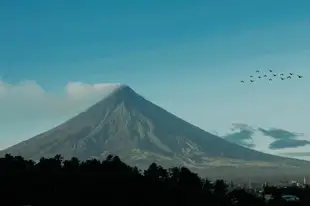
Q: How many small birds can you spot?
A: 14